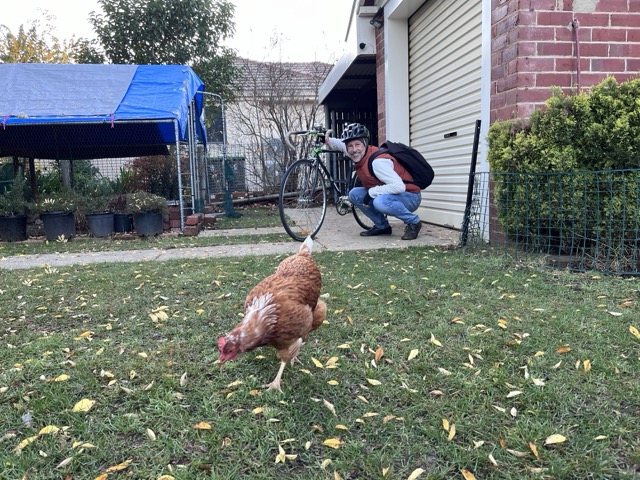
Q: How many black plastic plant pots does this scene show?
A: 5